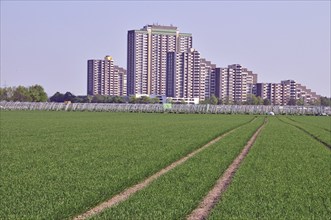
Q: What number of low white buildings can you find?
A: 2